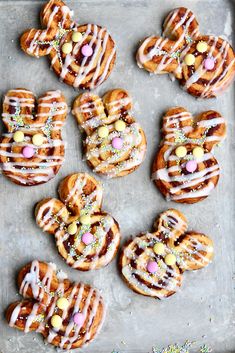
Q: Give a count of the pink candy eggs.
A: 8